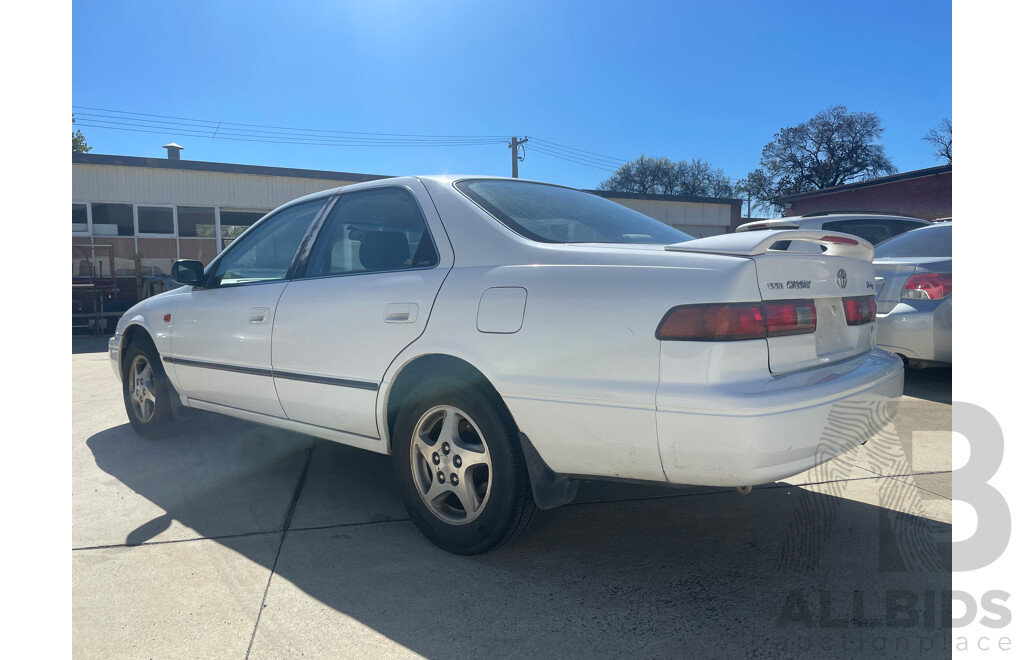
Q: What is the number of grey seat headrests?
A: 1